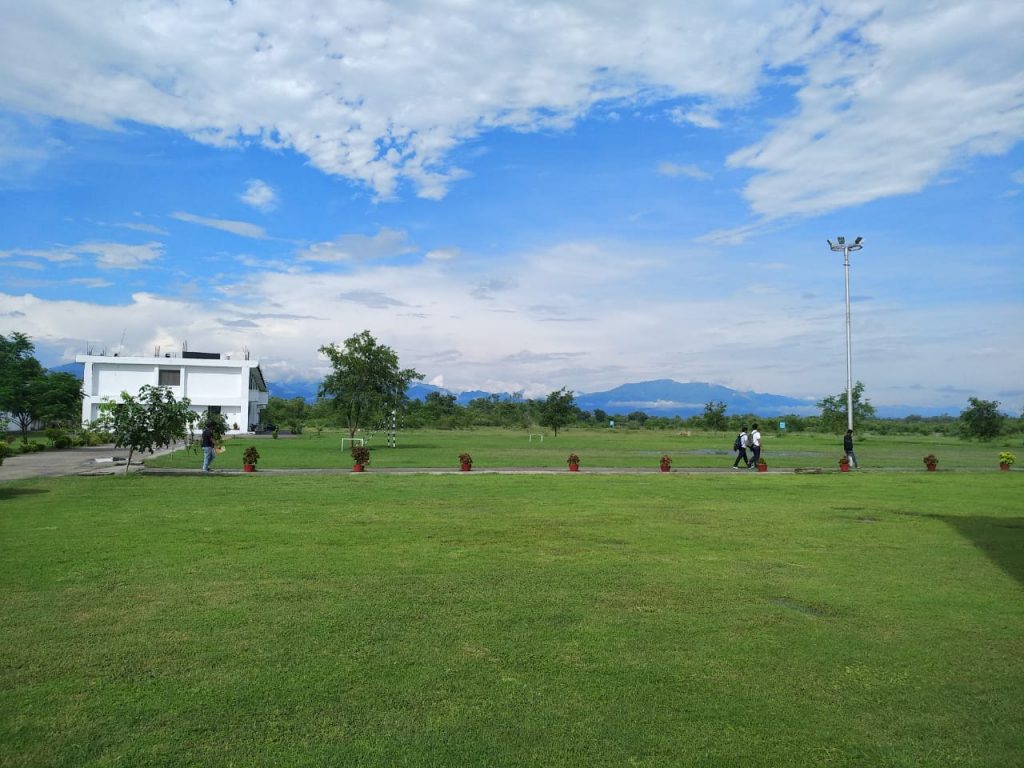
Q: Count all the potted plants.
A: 9